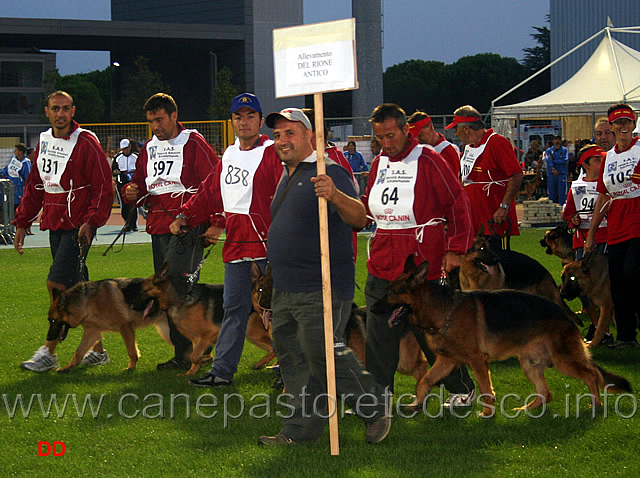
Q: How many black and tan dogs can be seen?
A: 7